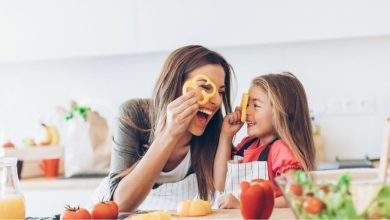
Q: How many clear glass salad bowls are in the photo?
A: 1